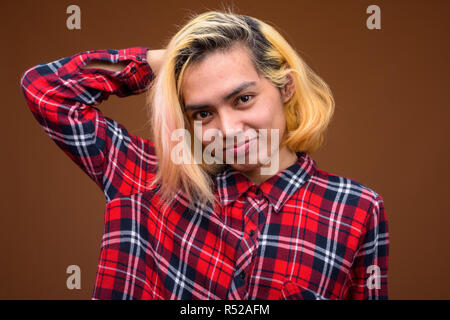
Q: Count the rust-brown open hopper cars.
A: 0